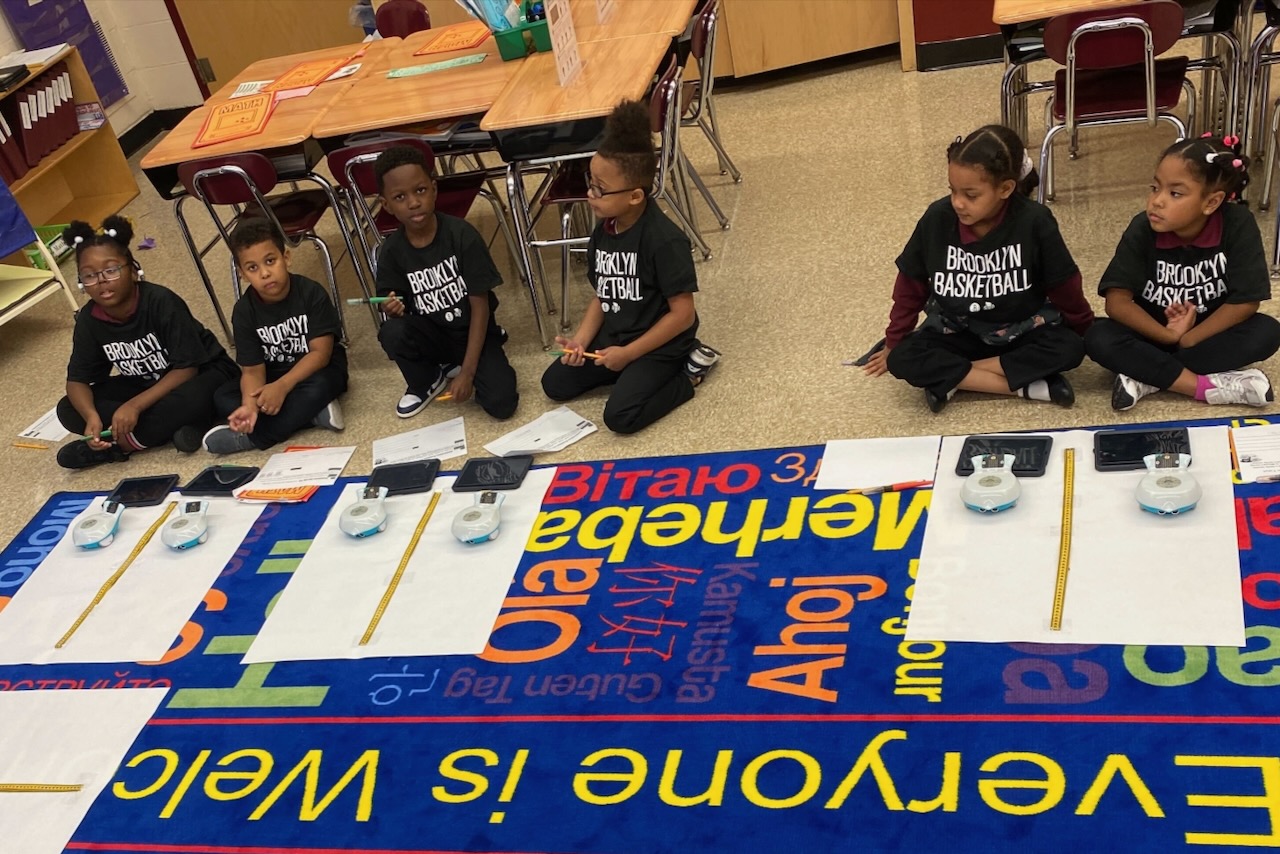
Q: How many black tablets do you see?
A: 6